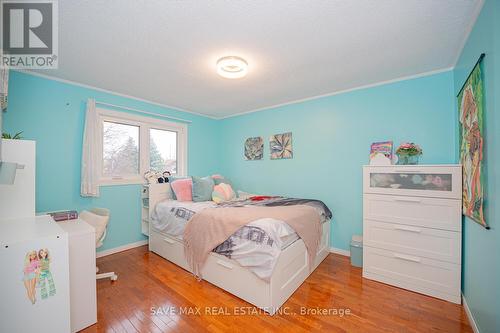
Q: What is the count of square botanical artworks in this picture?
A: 2